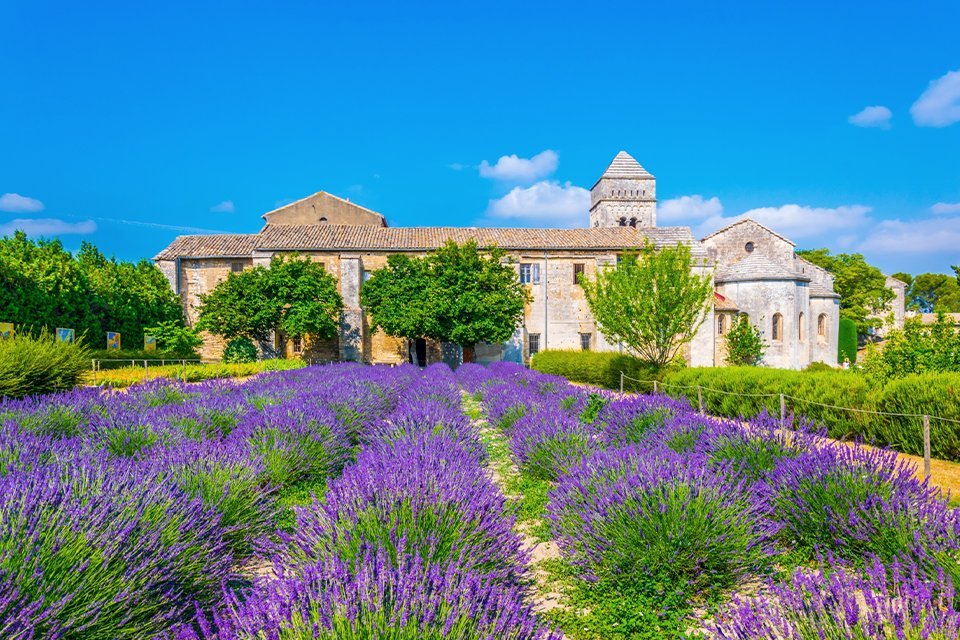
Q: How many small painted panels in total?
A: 4